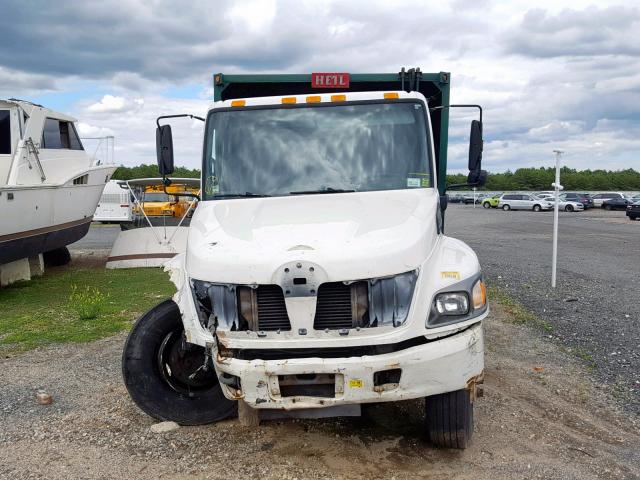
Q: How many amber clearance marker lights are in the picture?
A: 5